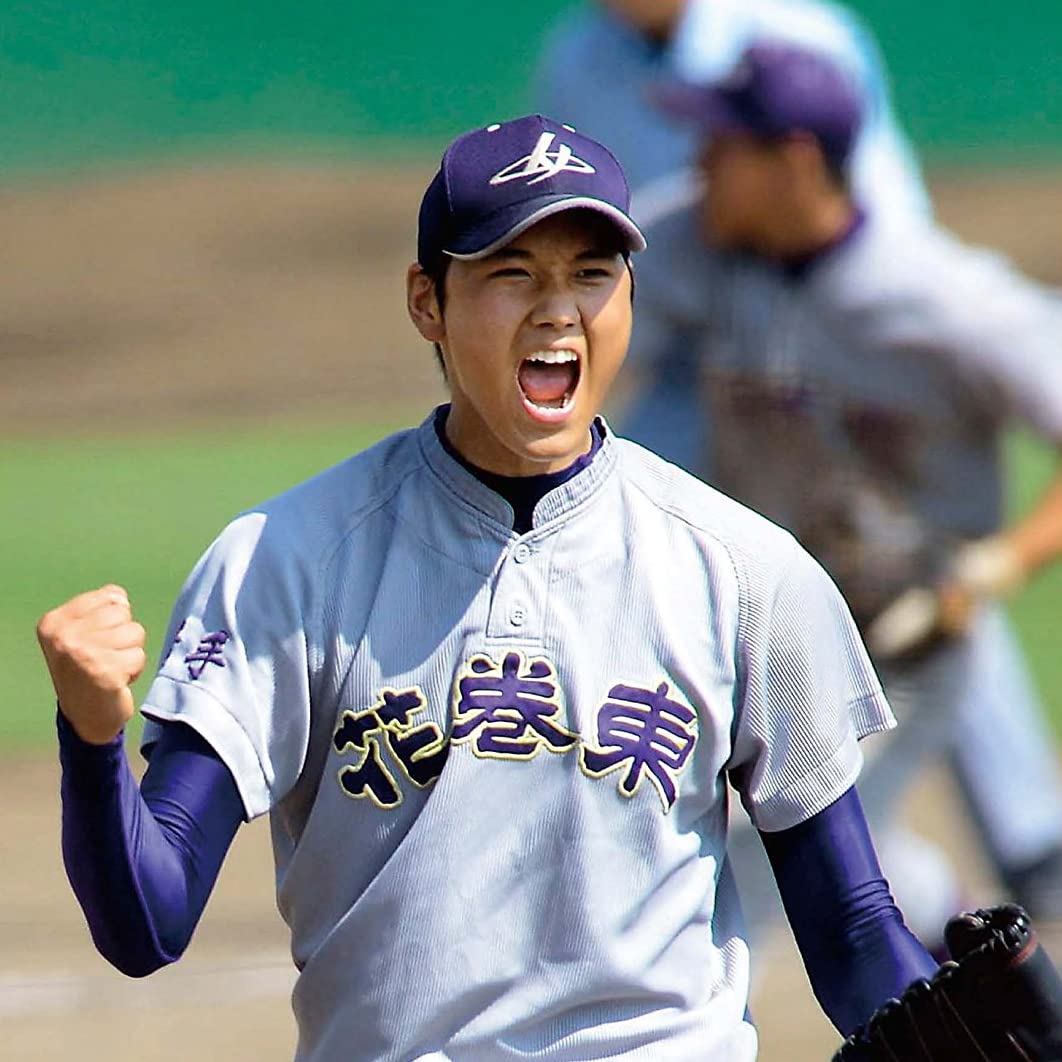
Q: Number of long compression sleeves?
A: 2